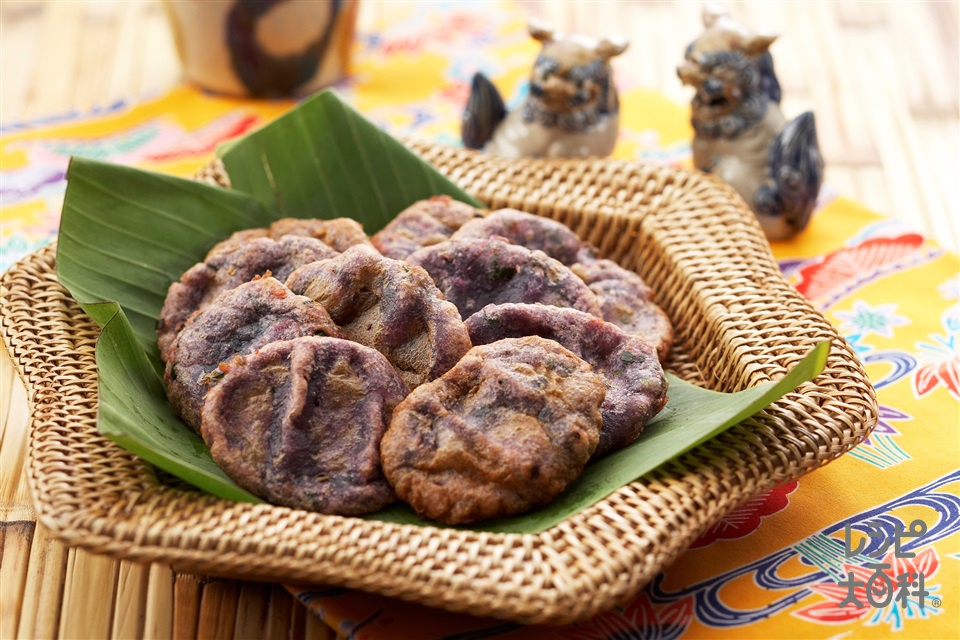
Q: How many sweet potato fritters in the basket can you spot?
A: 11